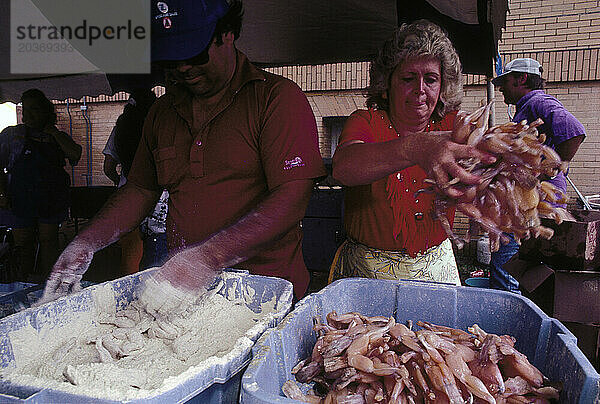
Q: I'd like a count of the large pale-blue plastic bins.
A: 2